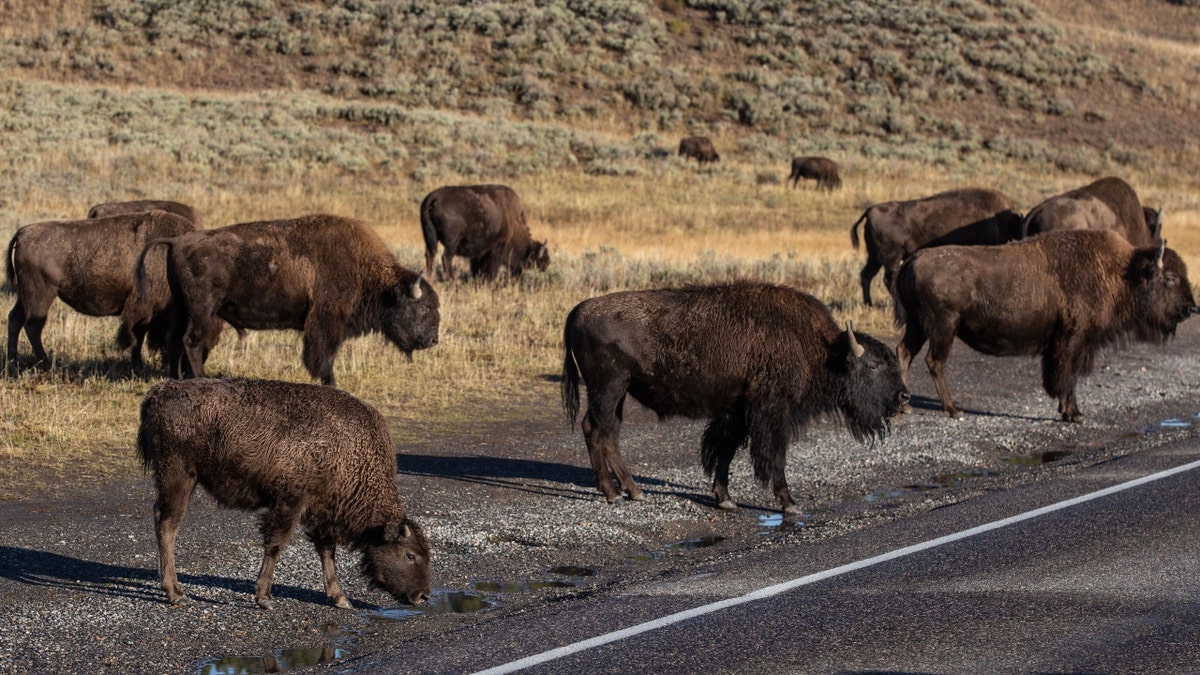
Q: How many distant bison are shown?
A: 2